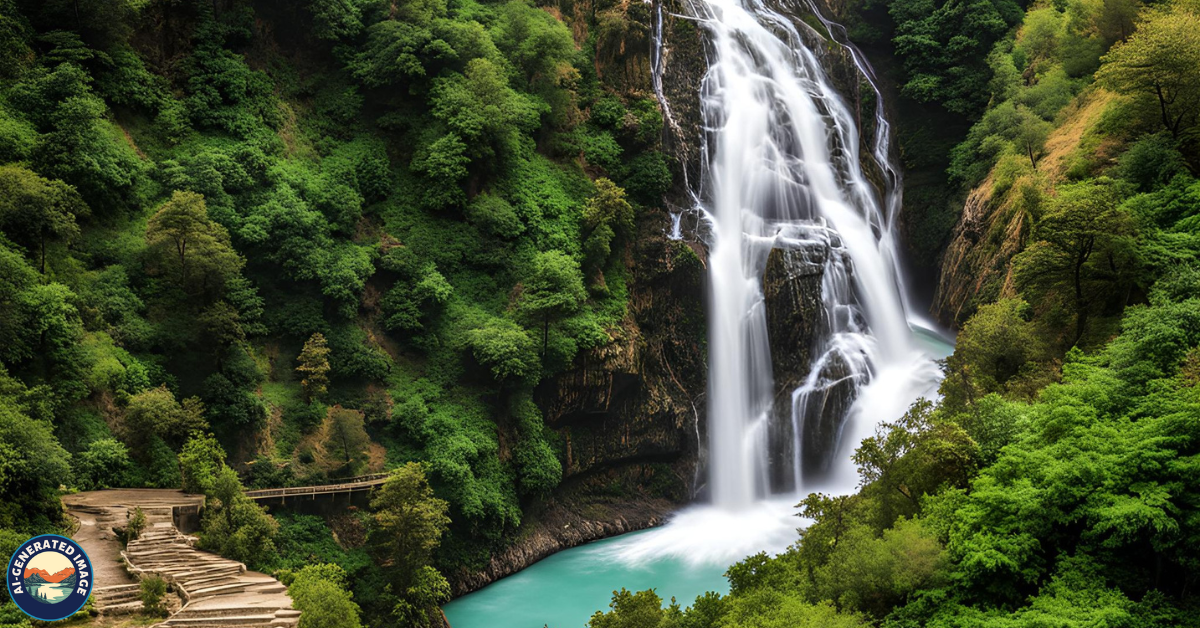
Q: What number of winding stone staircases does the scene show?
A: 1